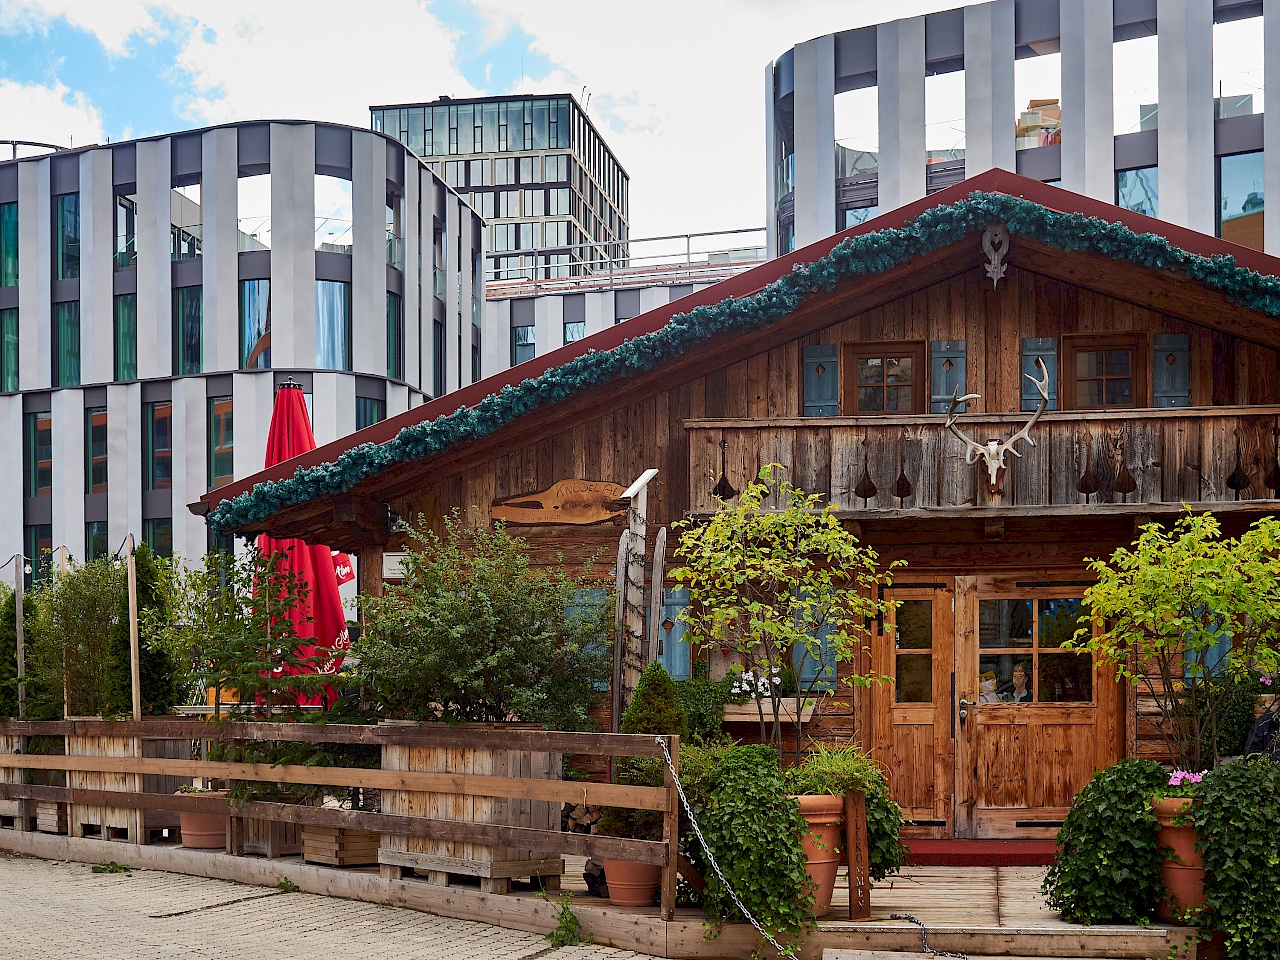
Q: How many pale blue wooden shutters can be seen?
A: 8